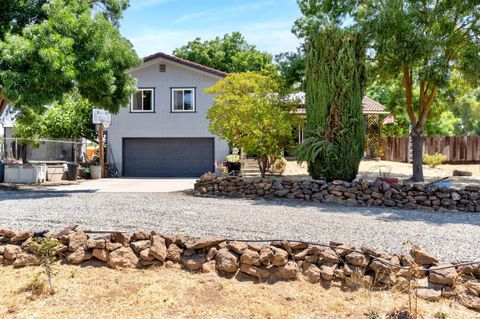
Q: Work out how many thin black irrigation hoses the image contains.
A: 1